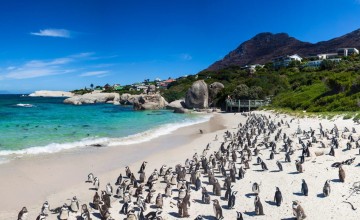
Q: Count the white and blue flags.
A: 0